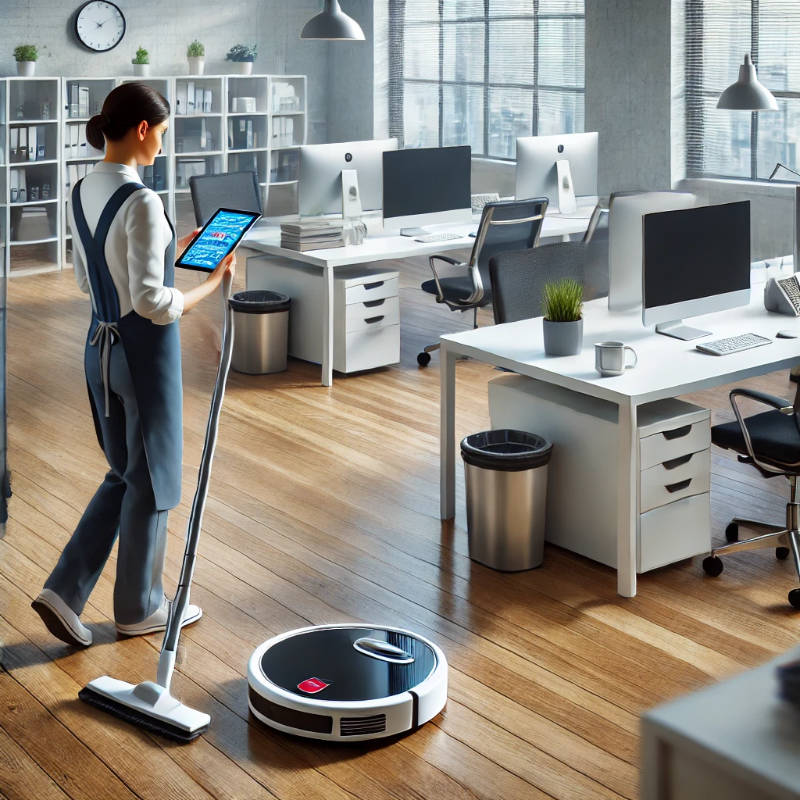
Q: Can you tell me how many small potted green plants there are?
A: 5